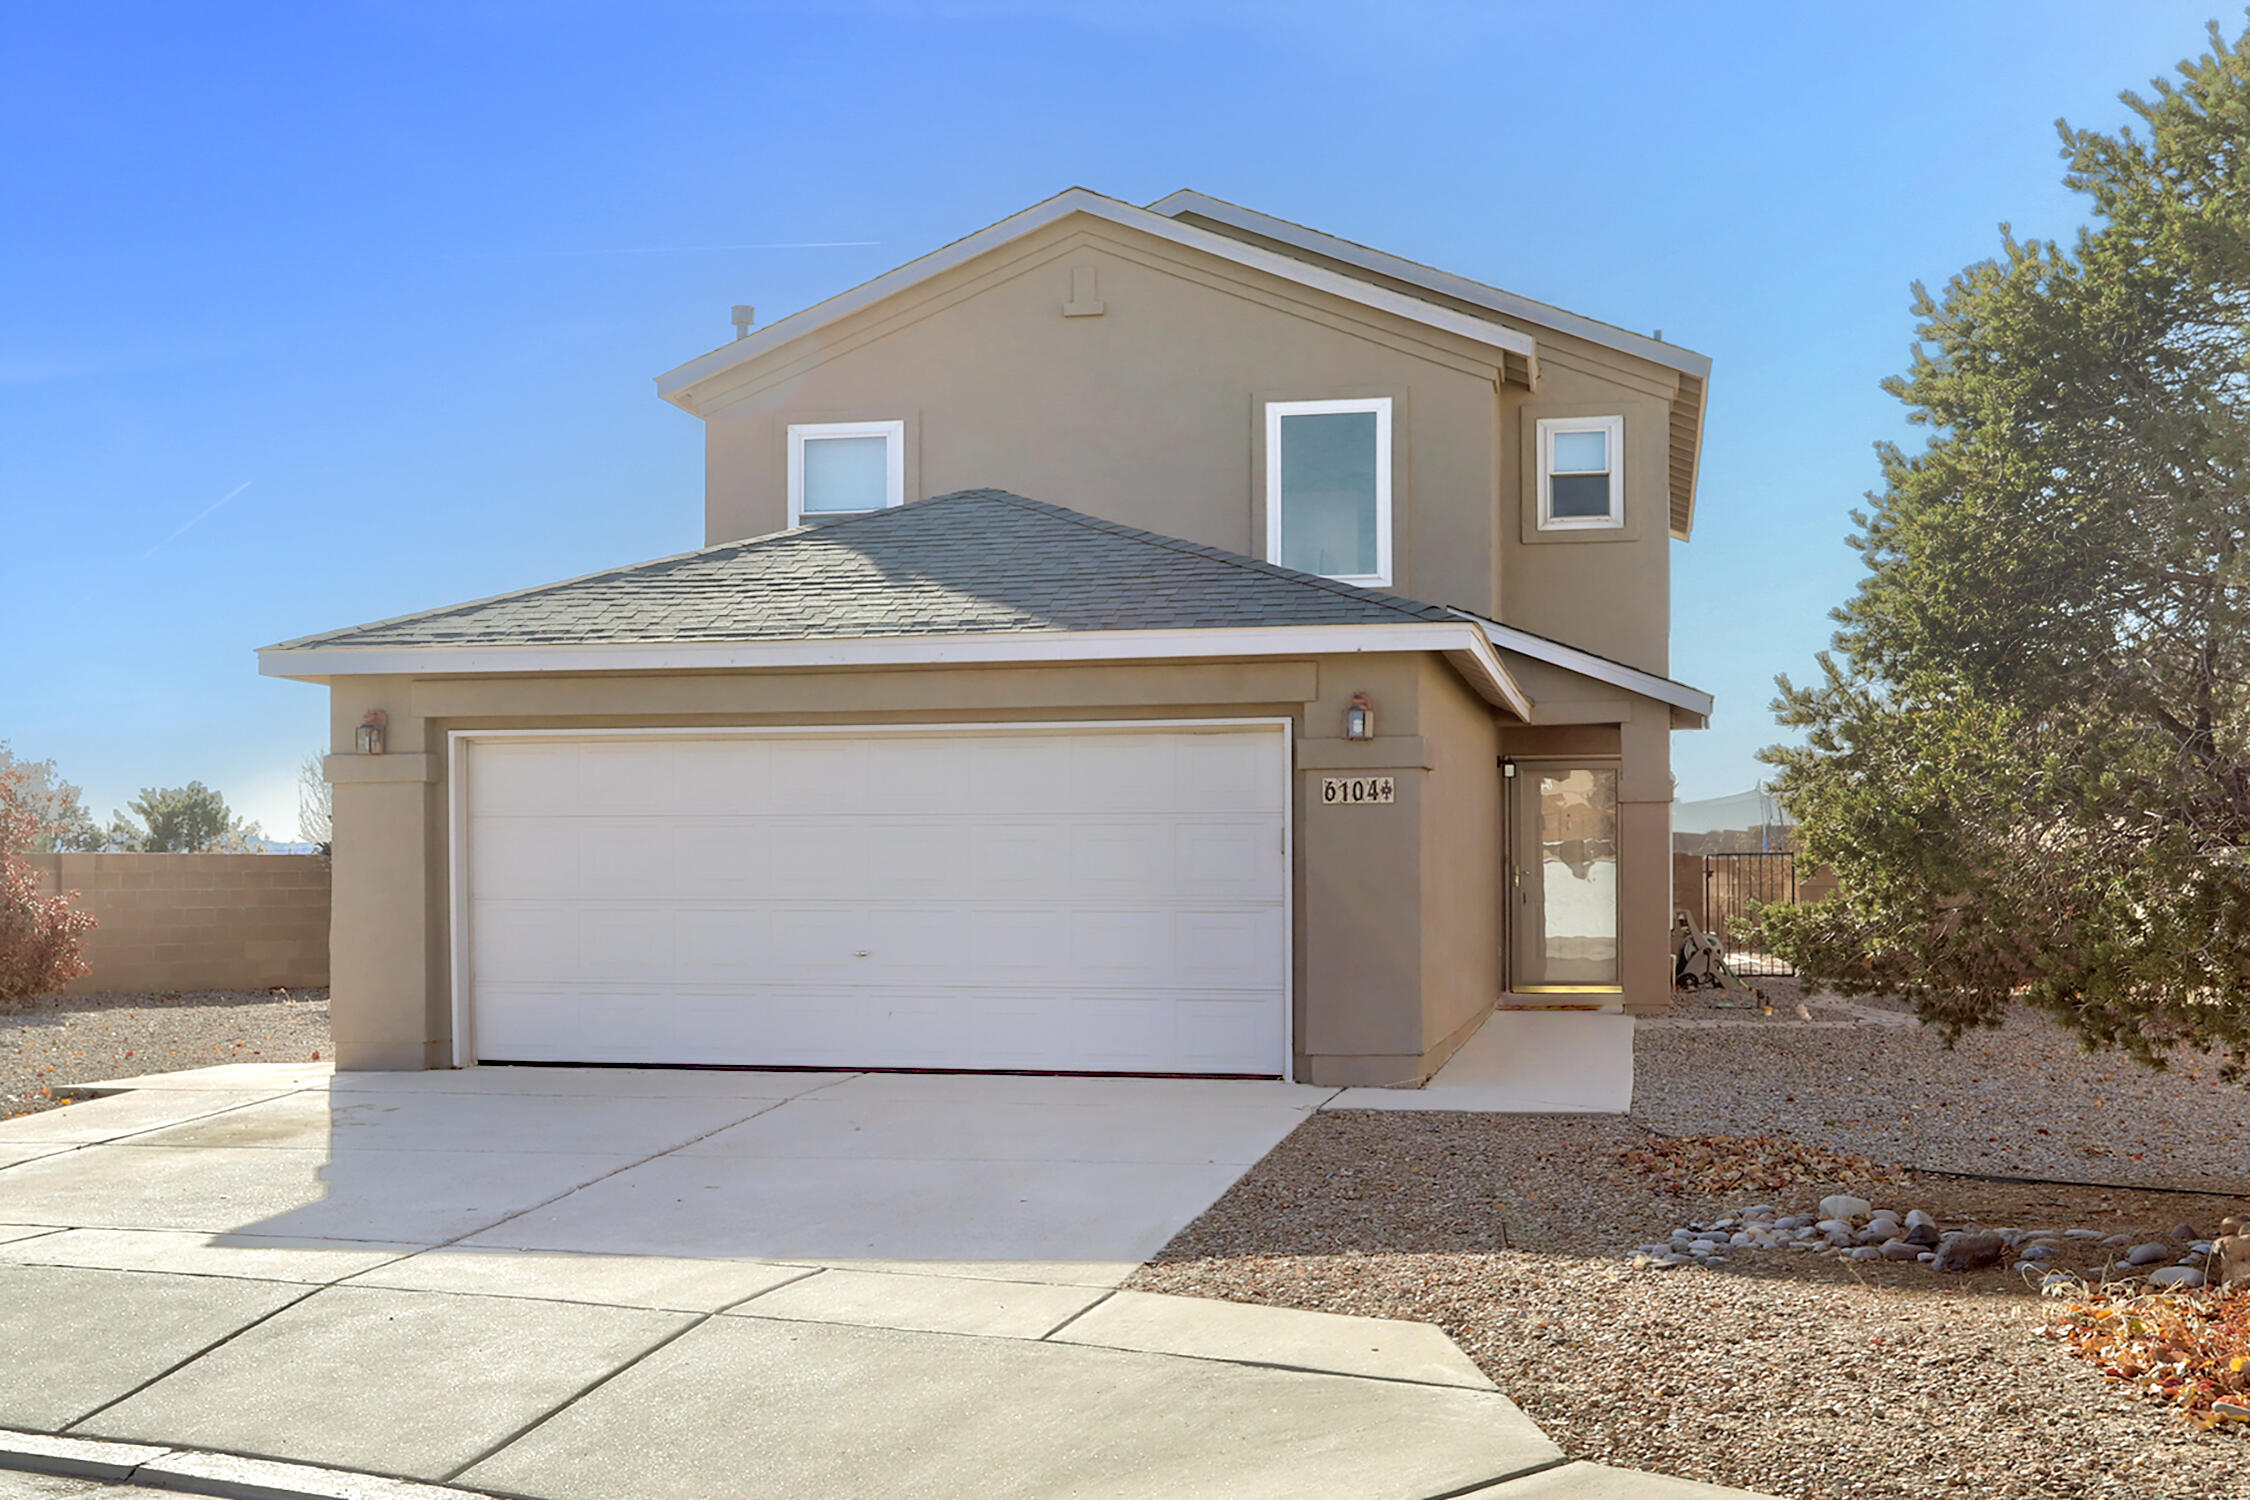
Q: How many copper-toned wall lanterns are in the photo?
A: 2